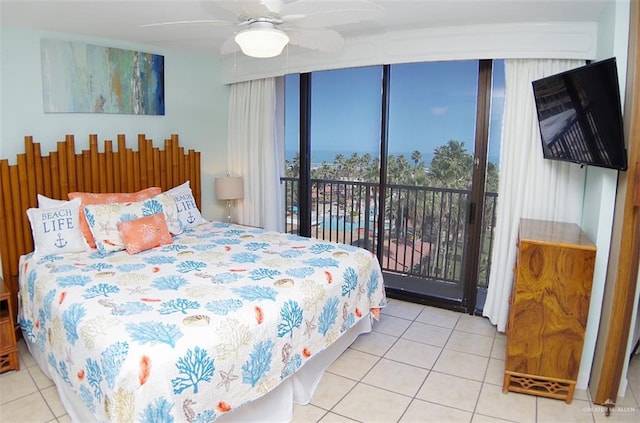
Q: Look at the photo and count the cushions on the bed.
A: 6